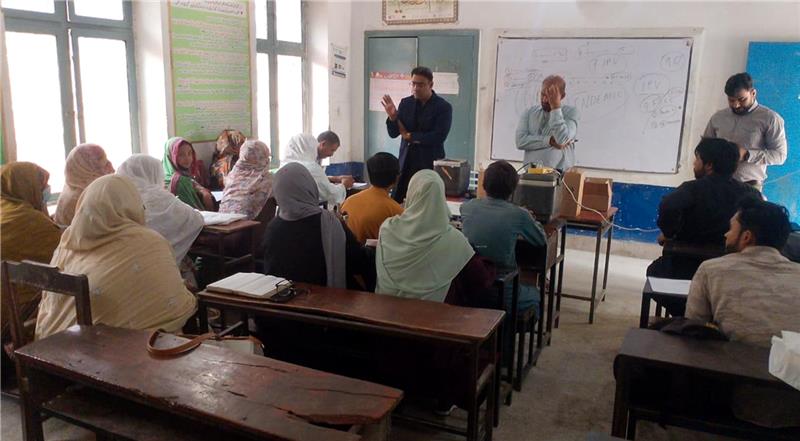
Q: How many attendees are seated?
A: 15